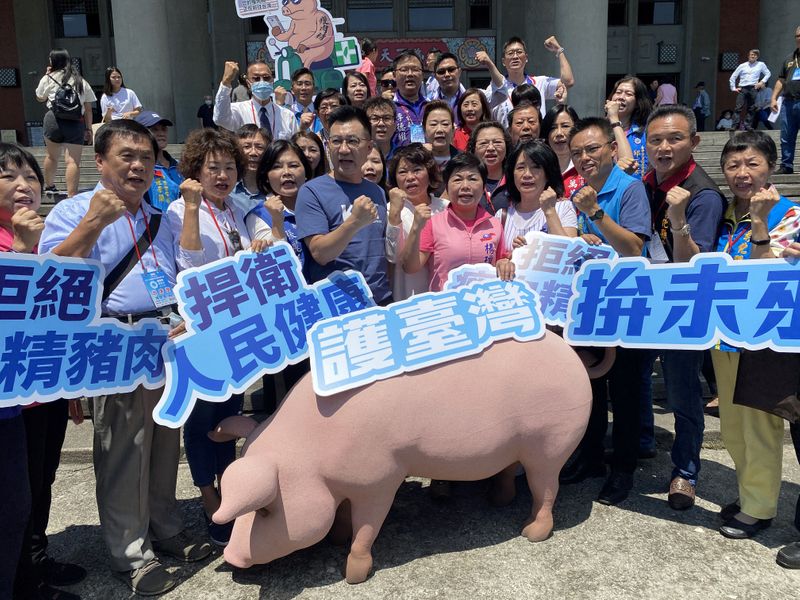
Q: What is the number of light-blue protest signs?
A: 5